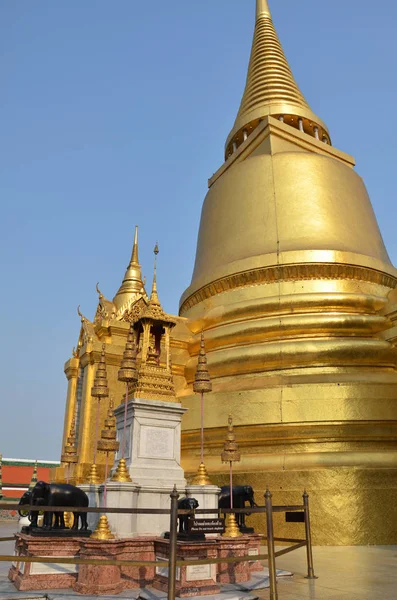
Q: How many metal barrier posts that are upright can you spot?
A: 3